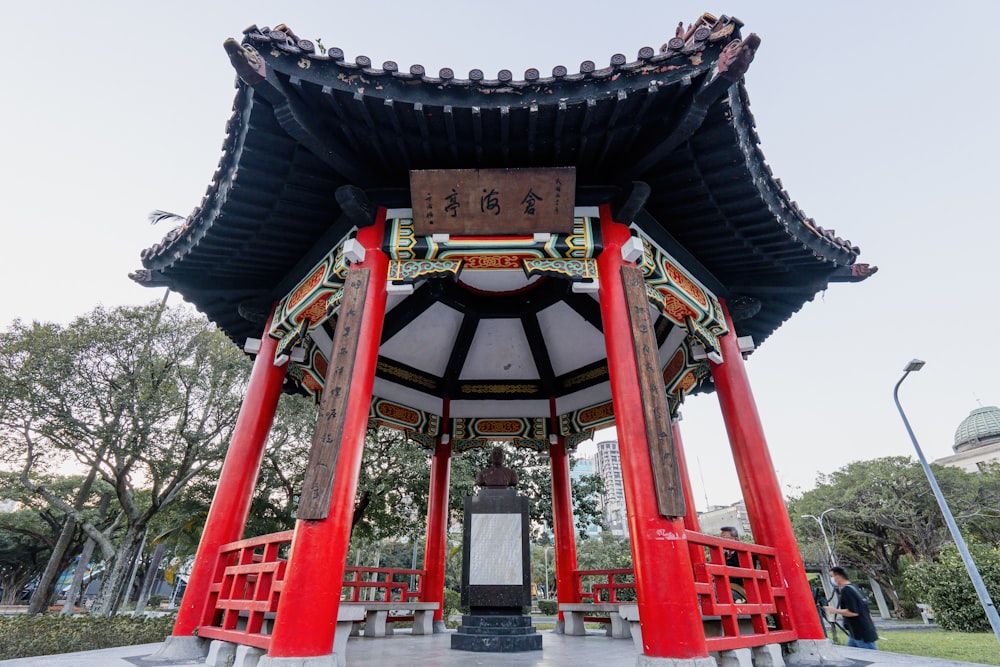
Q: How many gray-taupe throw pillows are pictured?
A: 0